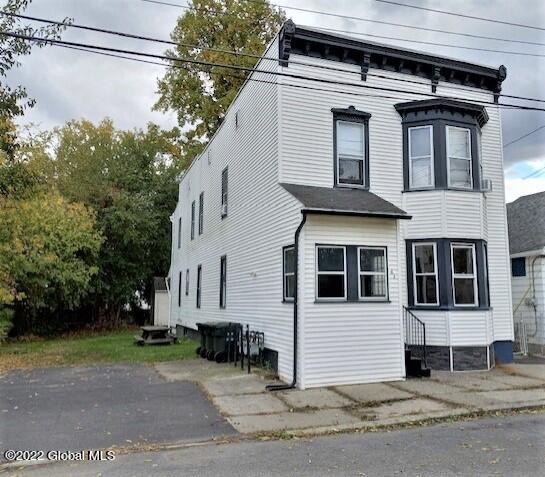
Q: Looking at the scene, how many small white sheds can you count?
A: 1